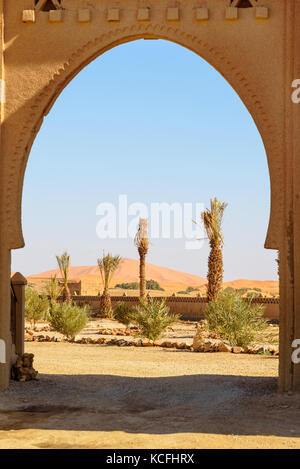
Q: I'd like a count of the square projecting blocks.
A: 9